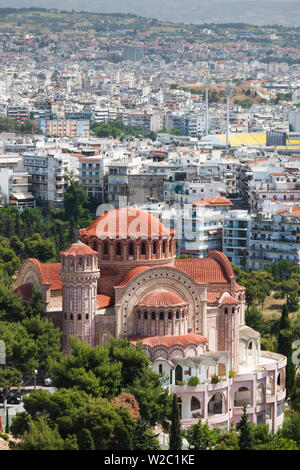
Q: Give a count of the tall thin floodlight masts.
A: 2